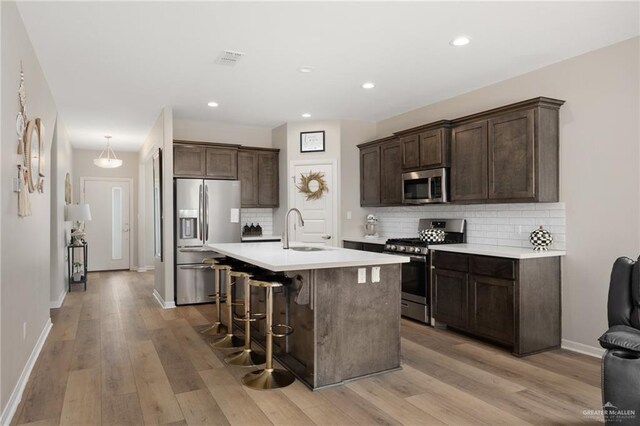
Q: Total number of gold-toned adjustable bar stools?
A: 4